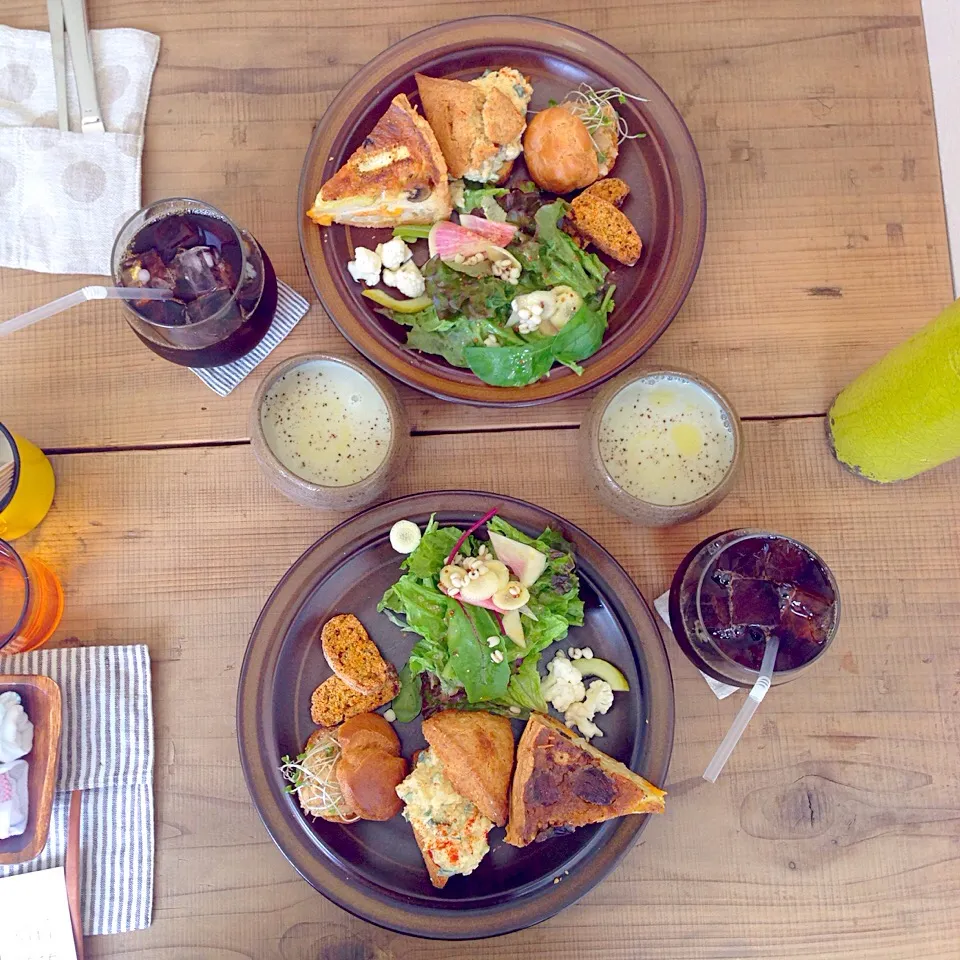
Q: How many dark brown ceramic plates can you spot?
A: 2